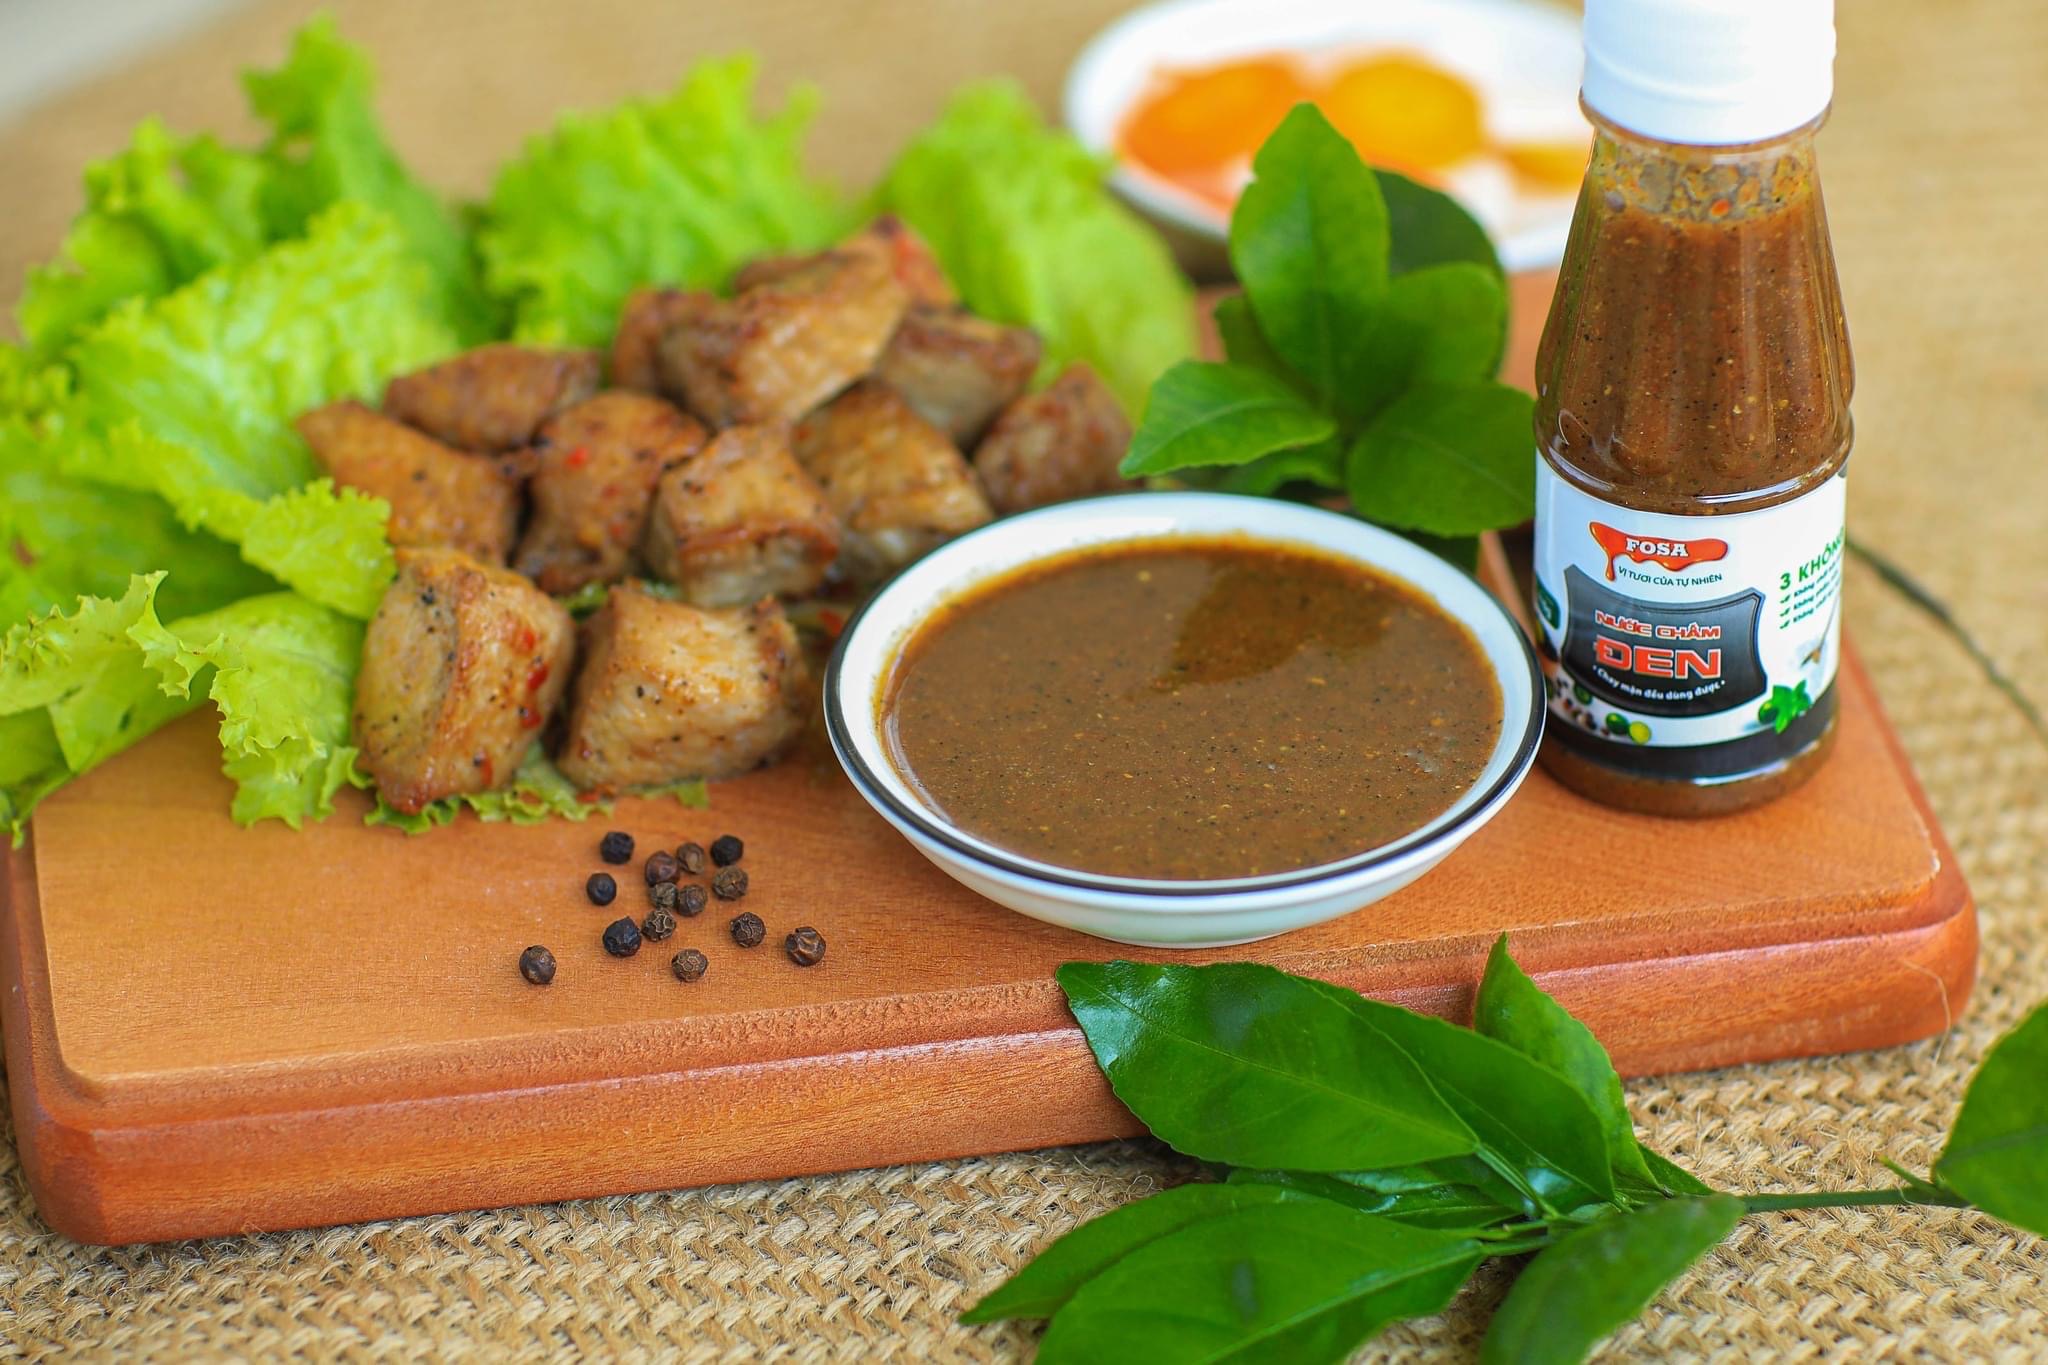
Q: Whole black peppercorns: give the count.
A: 14